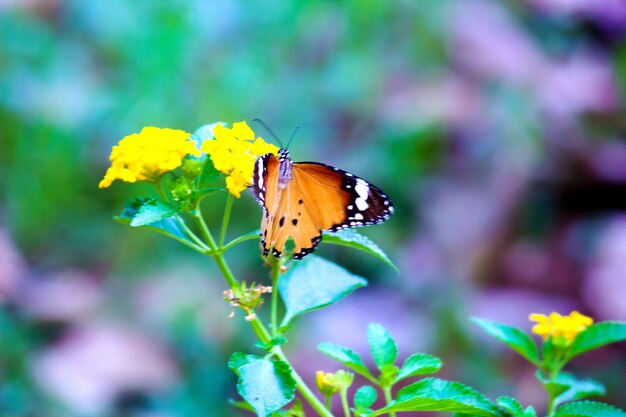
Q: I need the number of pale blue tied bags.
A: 0